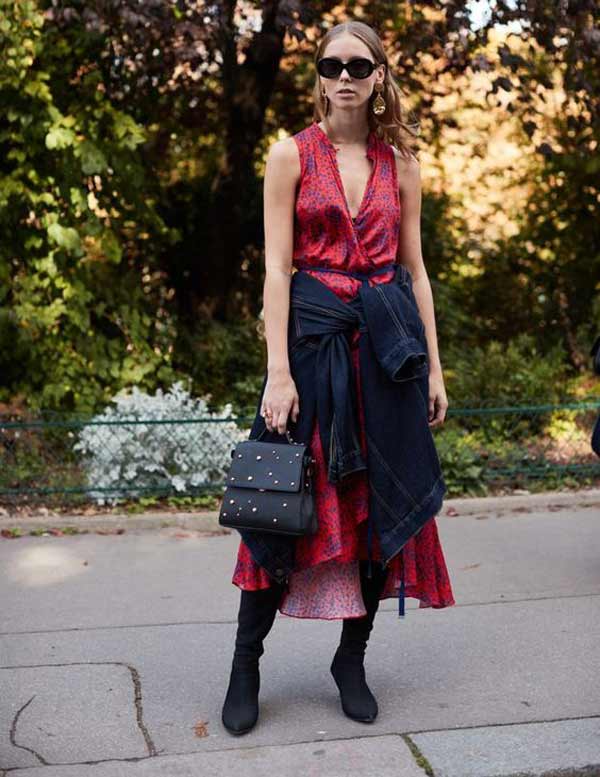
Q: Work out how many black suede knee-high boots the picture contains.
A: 2